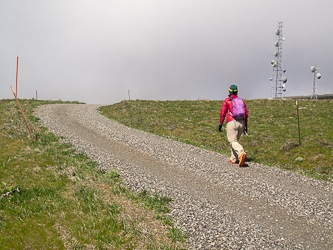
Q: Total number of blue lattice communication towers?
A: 0